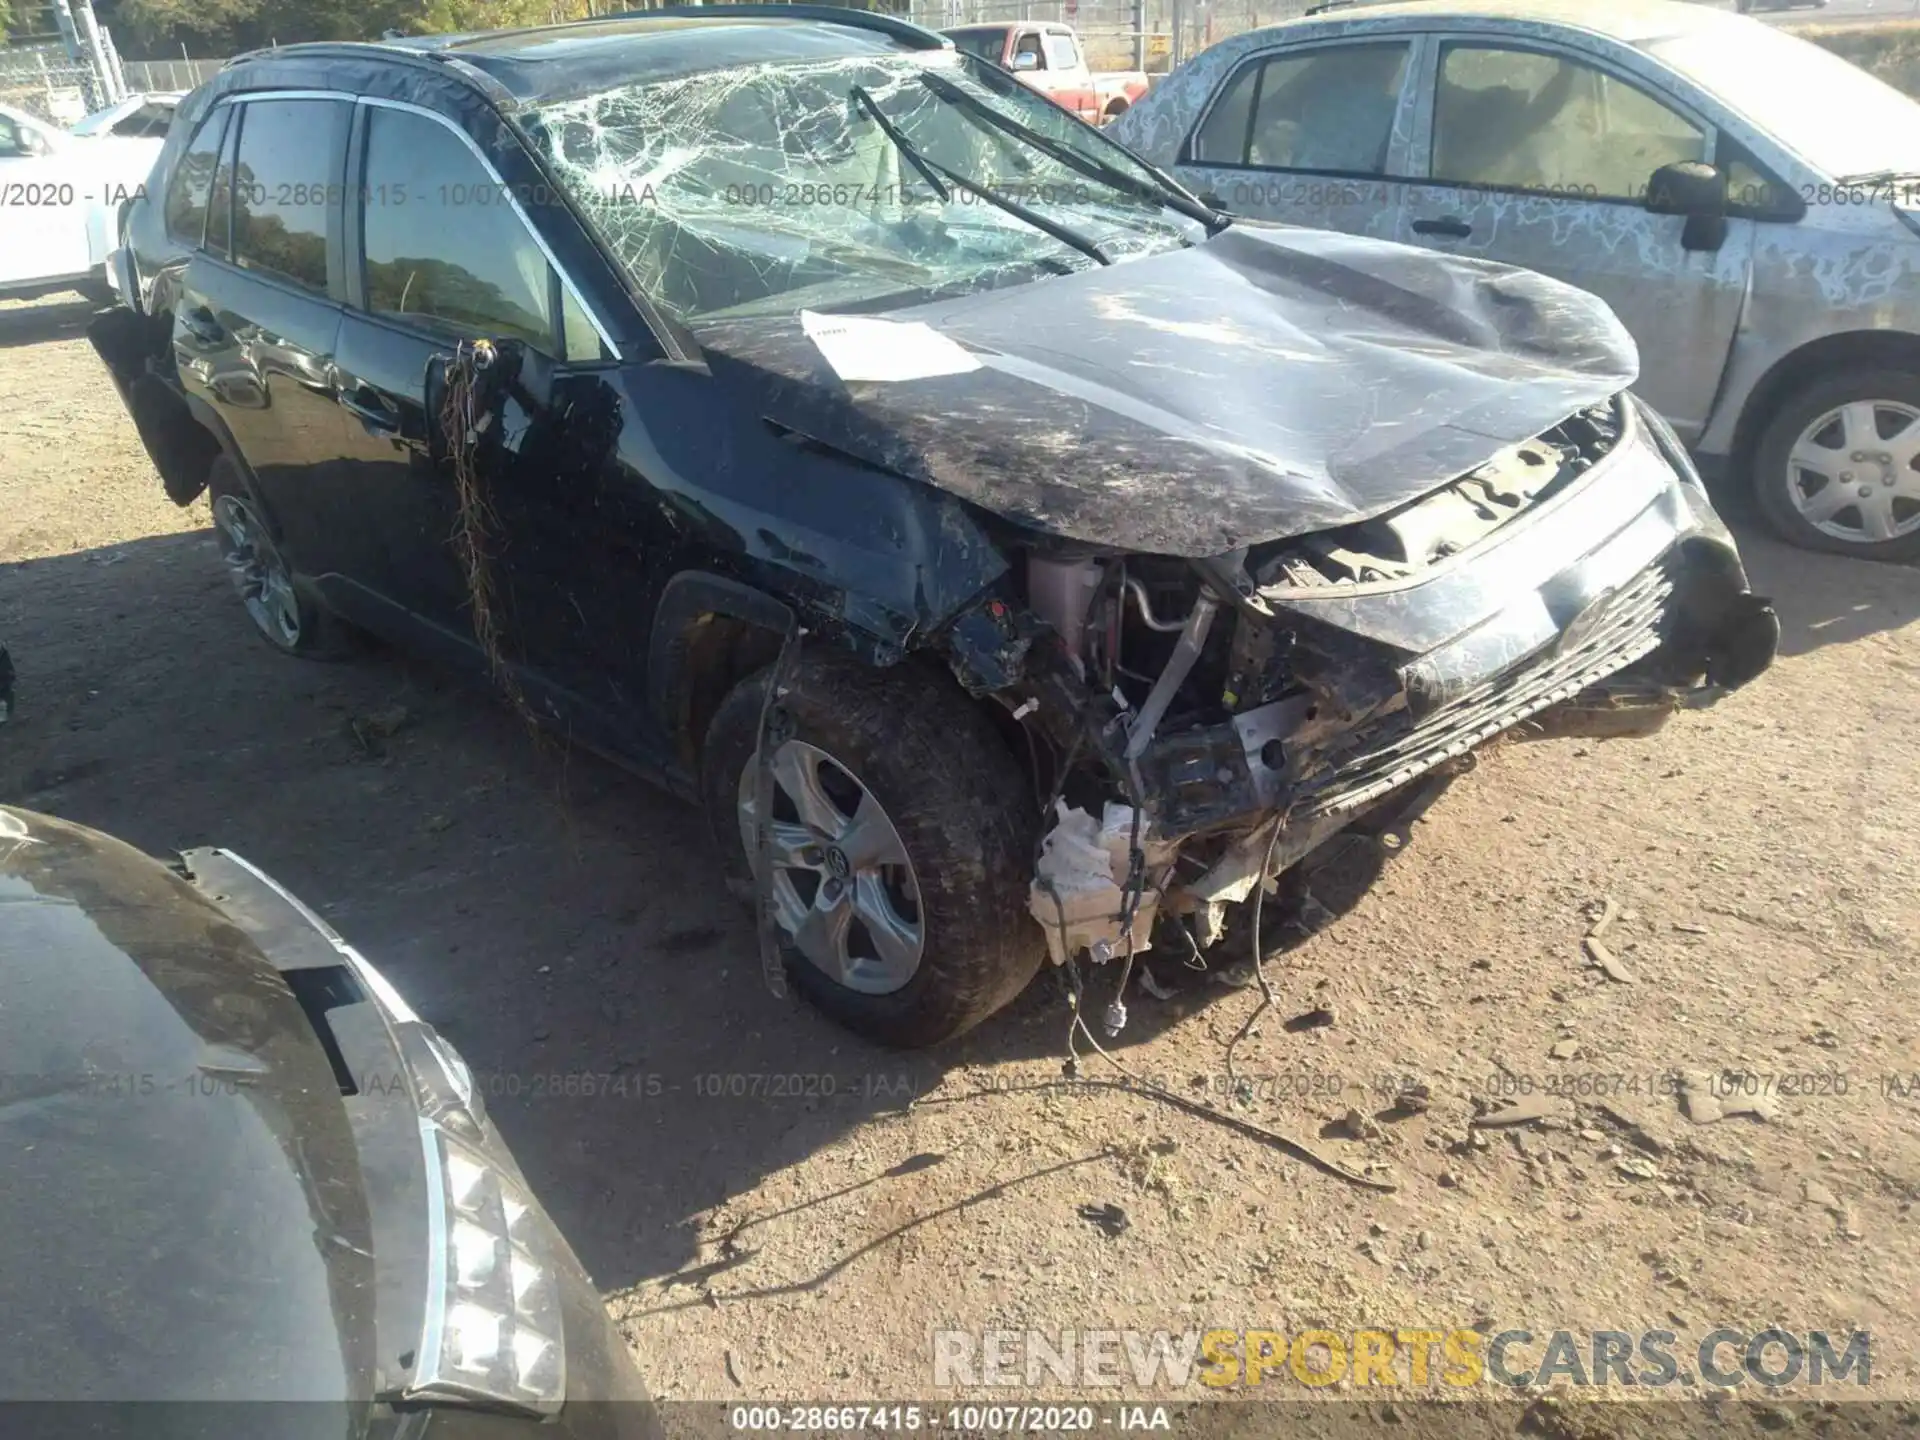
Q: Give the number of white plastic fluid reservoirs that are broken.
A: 1